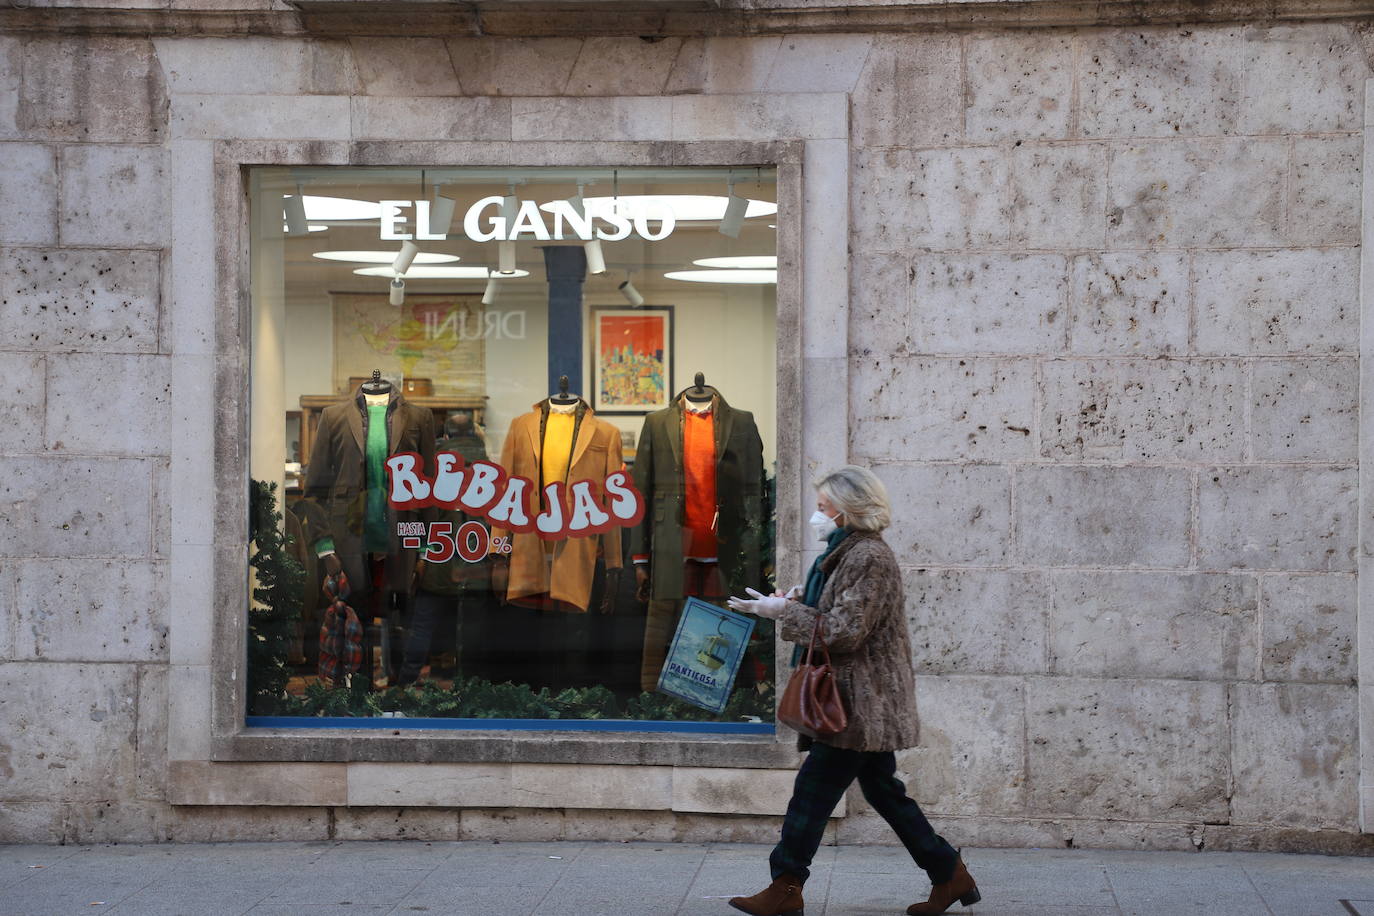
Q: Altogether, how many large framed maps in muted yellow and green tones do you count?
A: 1